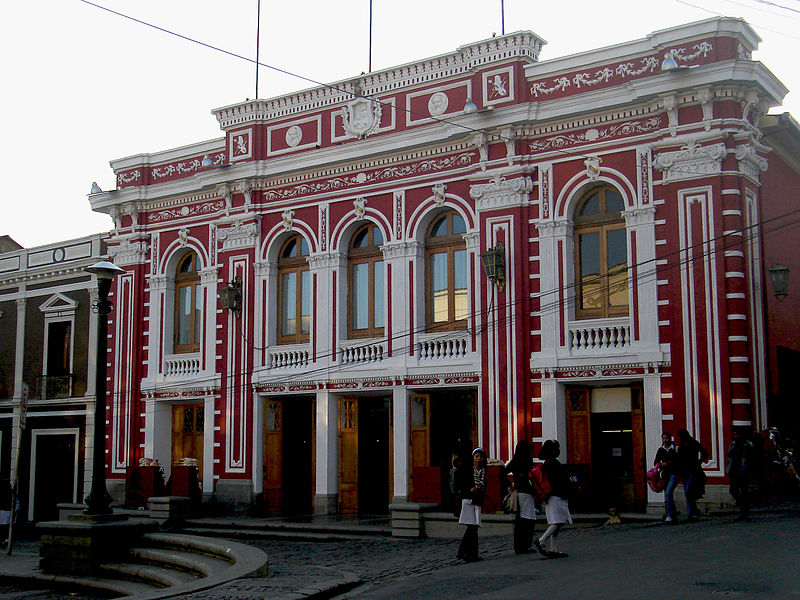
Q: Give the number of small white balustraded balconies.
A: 5